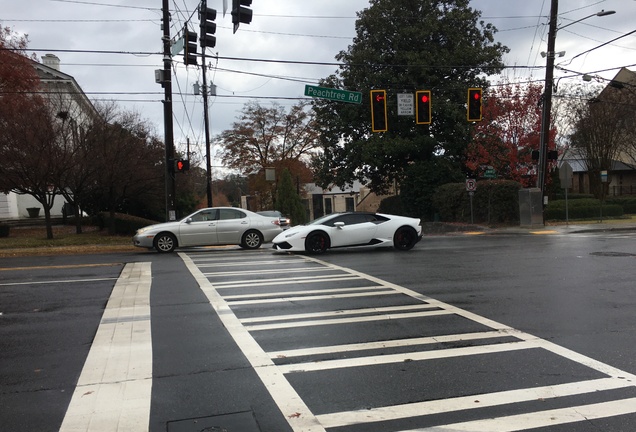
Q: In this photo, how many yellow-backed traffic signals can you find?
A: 3